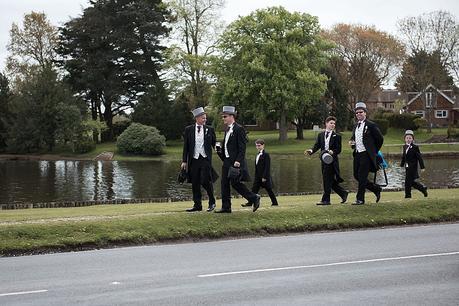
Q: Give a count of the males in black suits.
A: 6